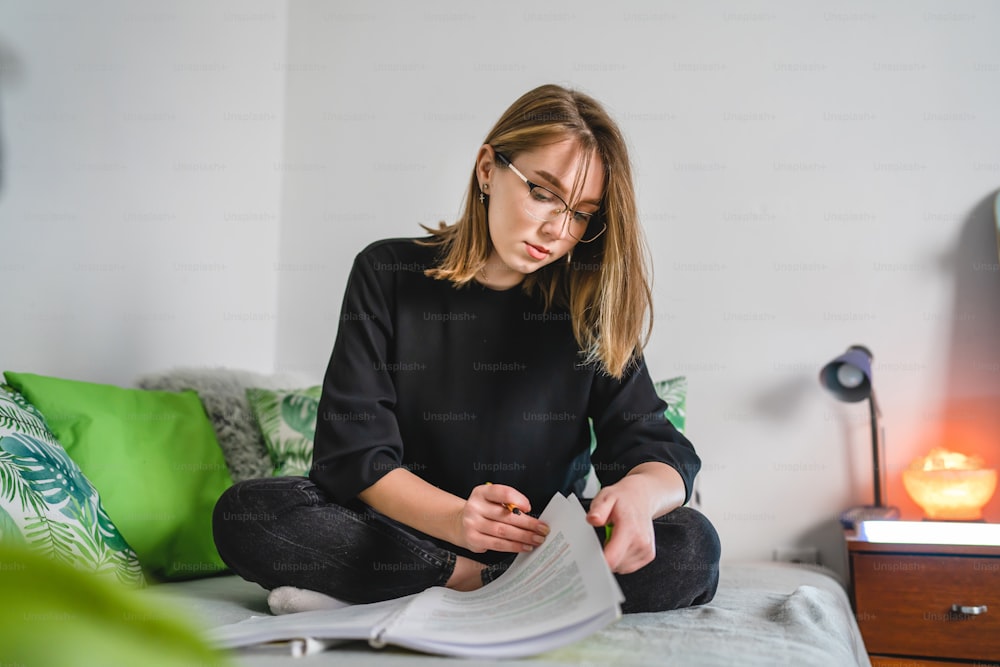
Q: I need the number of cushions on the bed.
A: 5